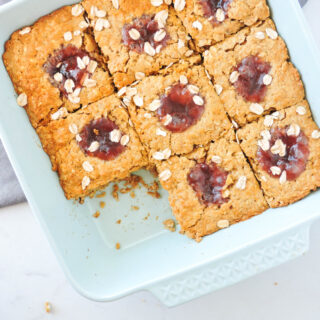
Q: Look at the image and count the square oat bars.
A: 8